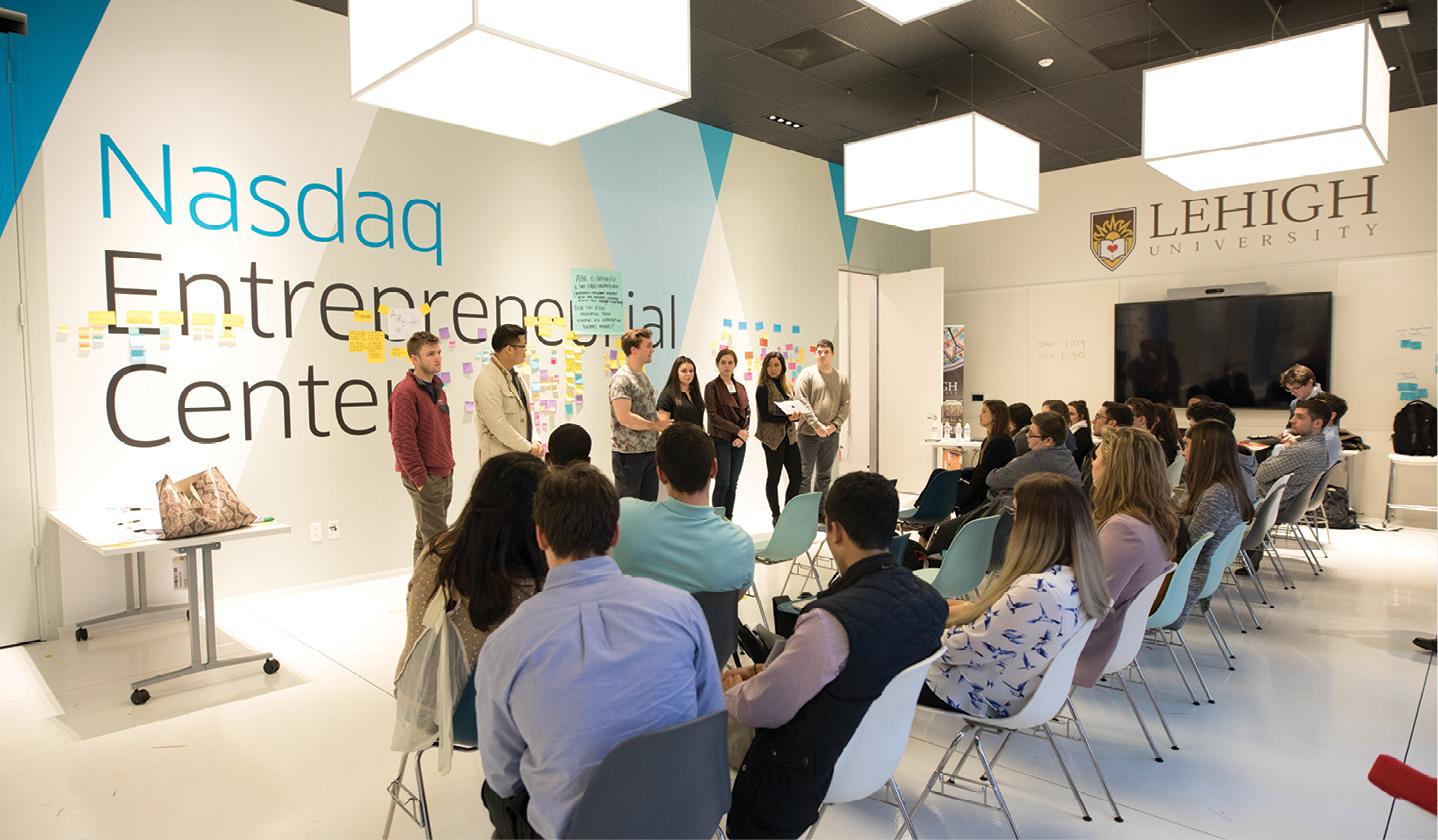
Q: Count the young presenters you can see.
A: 7